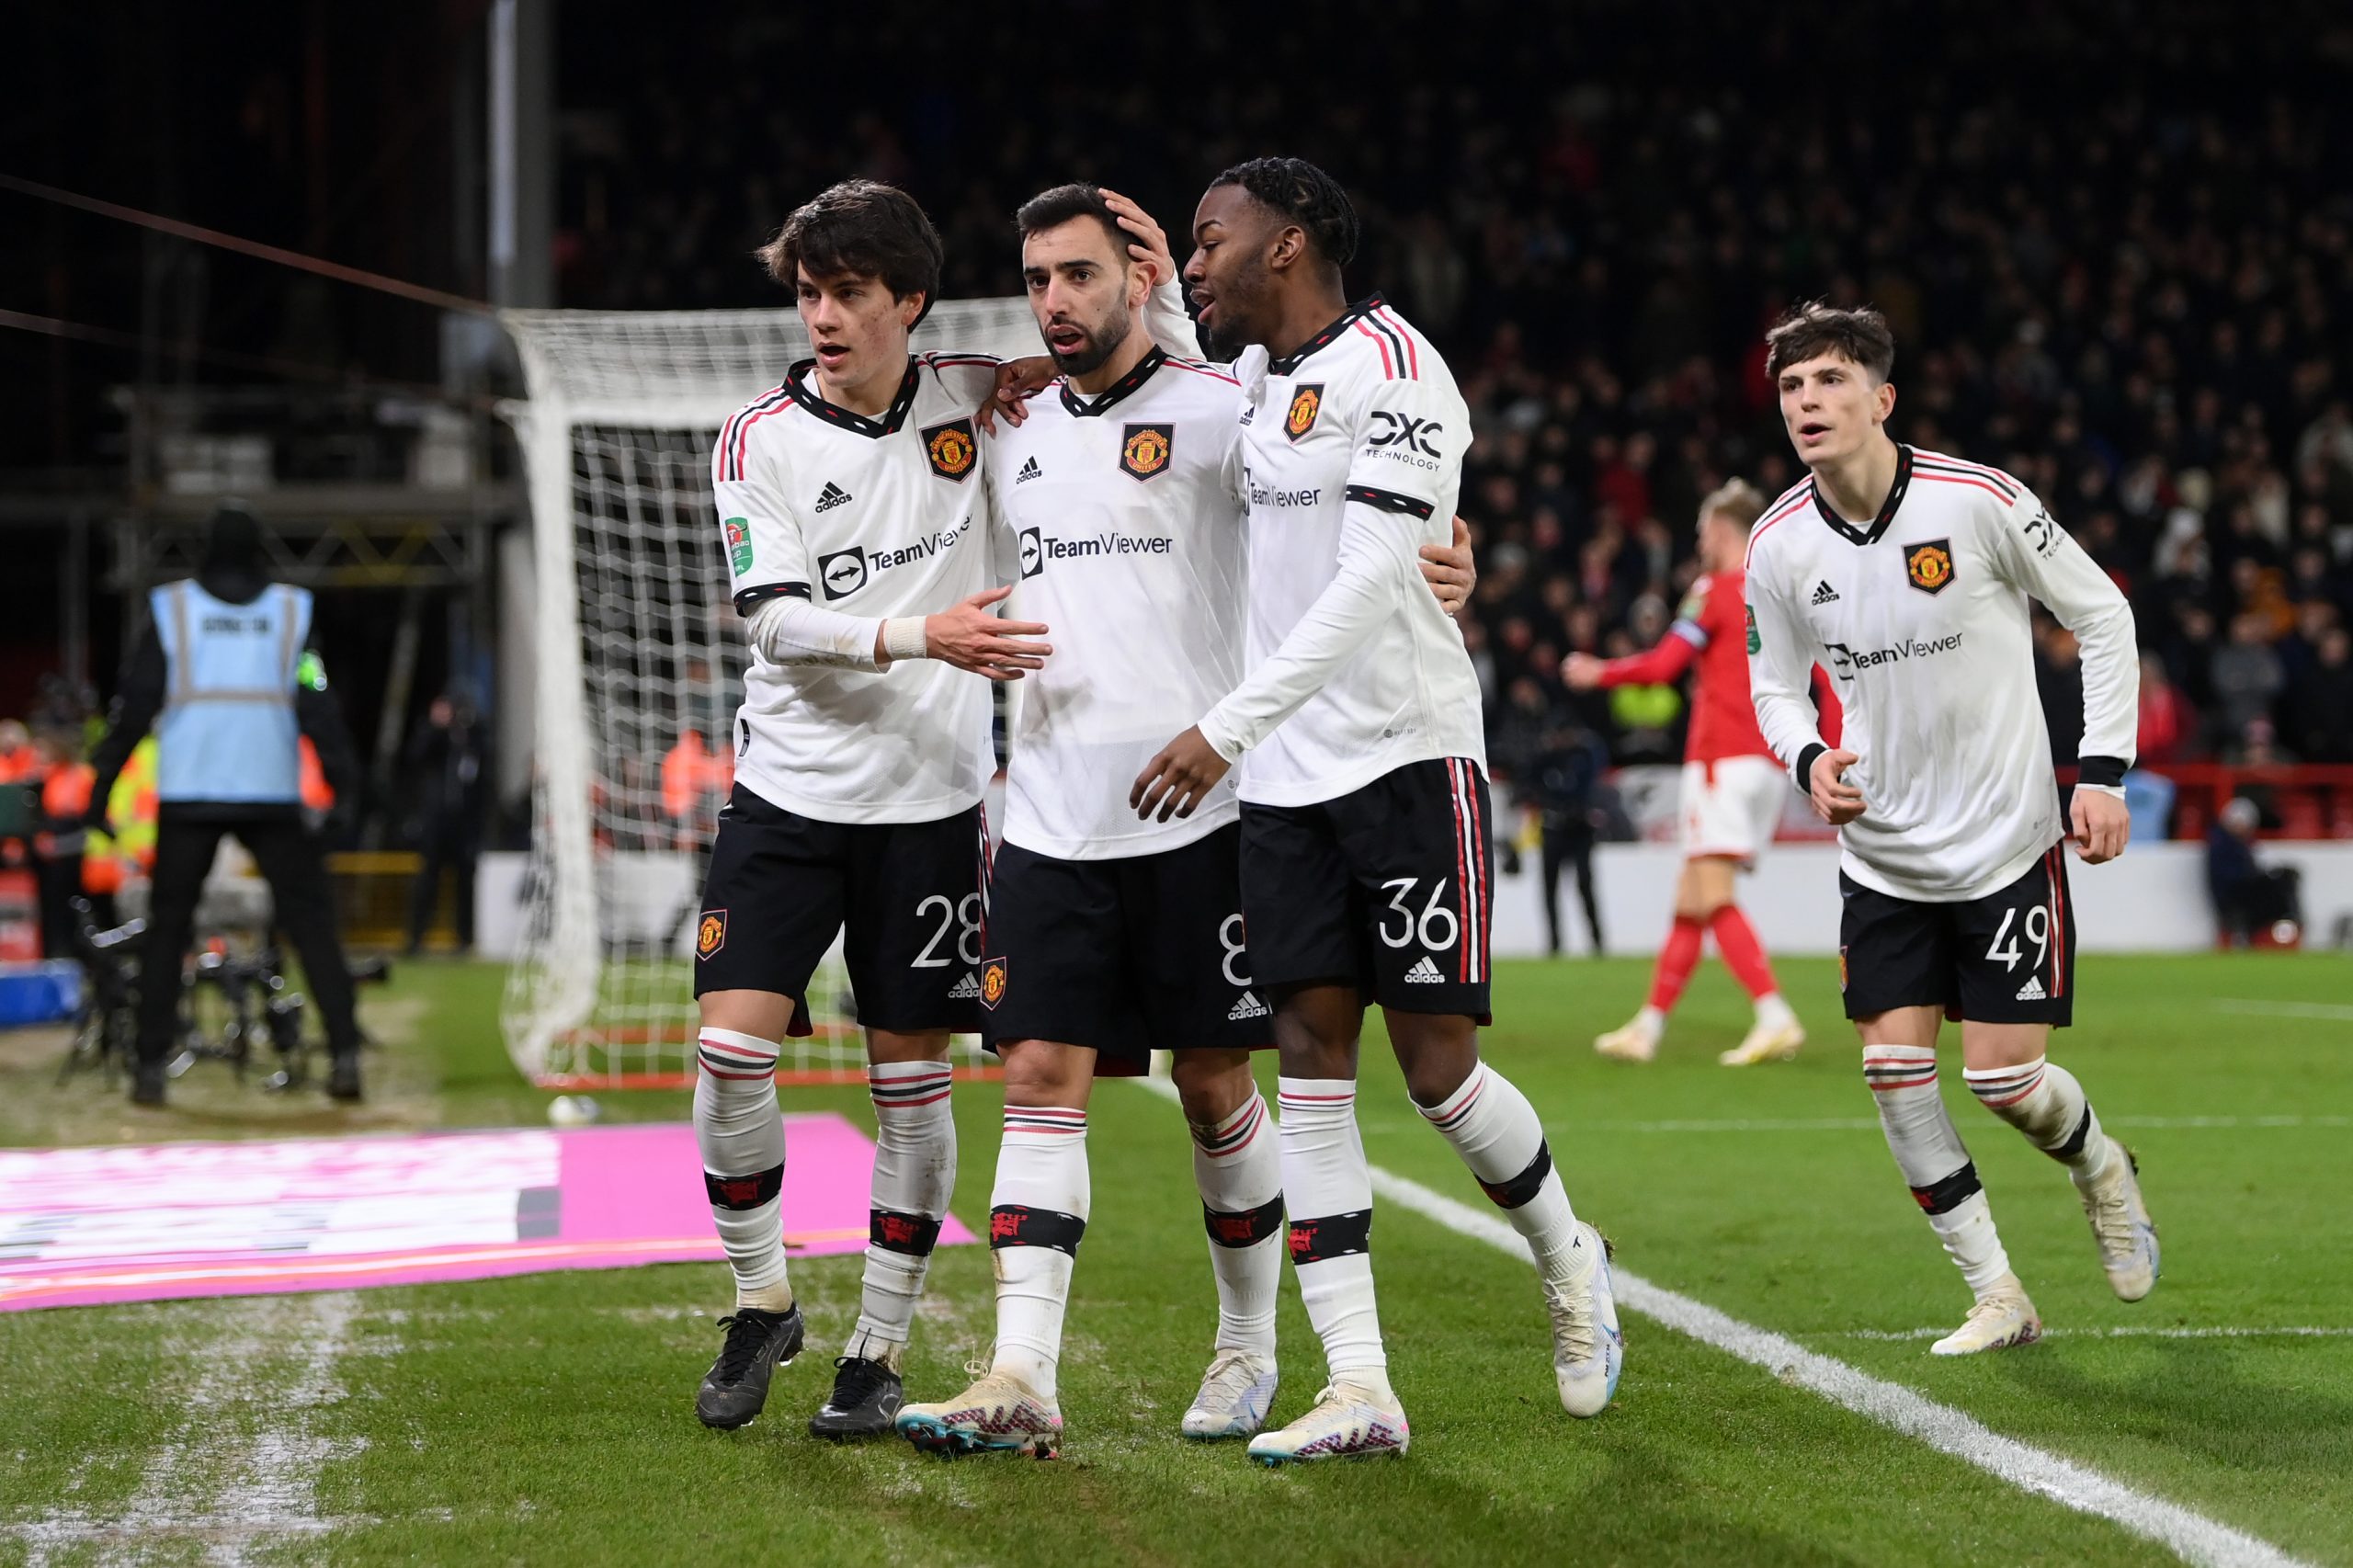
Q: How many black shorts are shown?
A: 4